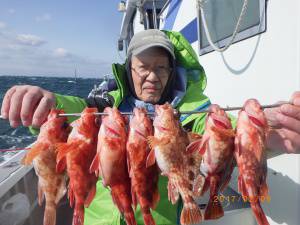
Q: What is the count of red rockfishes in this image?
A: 7